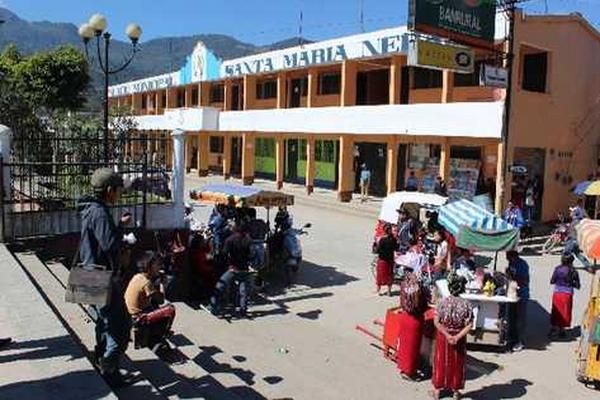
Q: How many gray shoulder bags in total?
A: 1